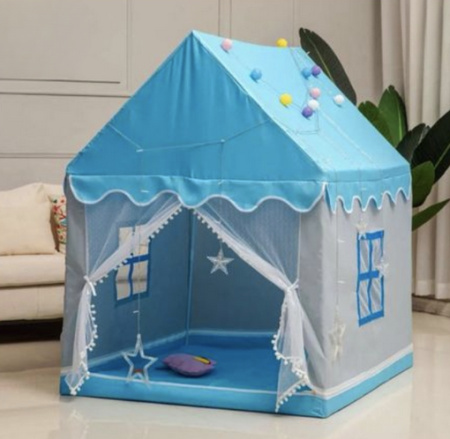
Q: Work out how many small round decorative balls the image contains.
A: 10